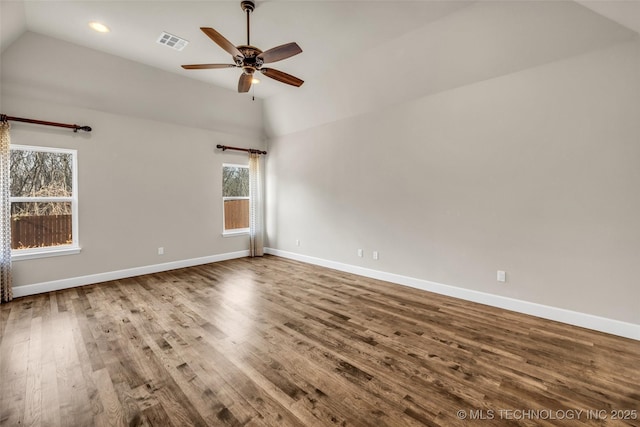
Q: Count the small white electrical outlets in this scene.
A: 5